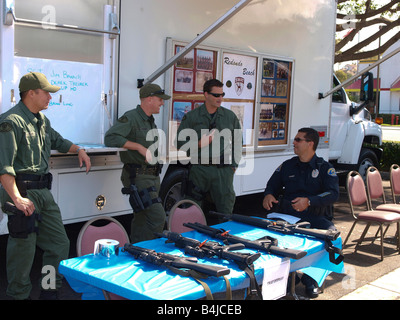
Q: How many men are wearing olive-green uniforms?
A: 3